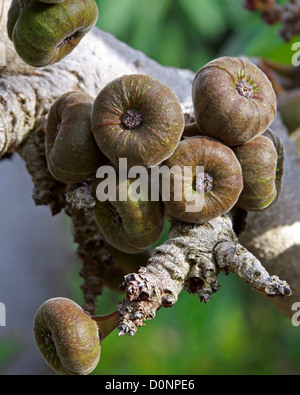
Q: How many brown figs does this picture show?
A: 7